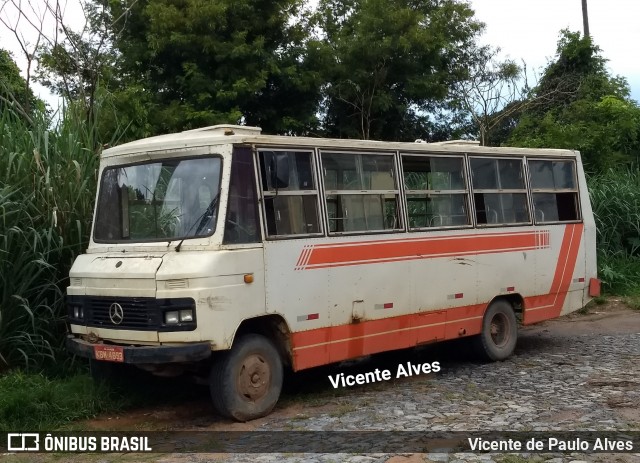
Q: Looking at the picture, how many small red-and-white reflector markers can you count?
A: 5